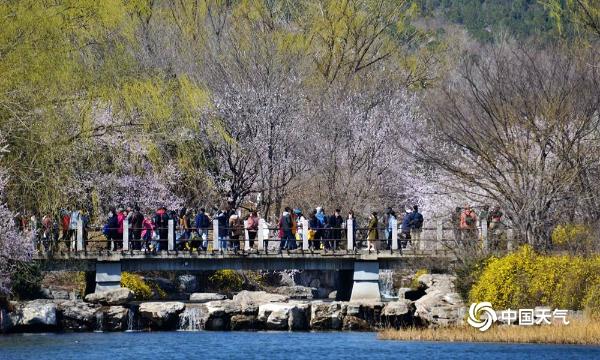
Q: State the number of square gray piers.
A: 2